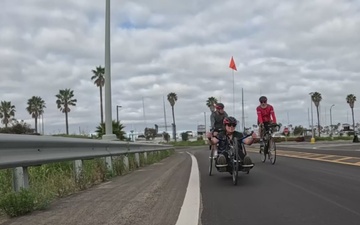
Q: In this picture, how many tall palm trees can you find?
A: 8